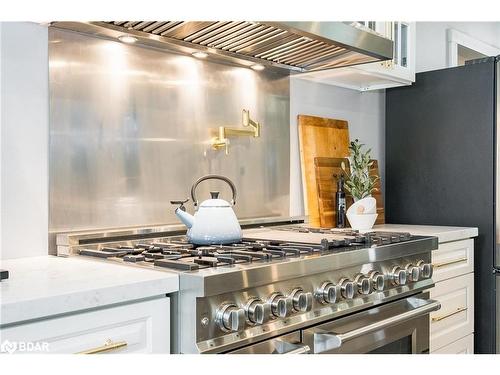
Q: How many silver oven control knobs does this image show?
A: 11